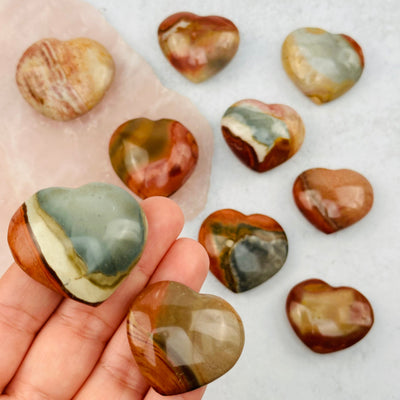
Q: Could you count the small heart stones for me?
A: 10